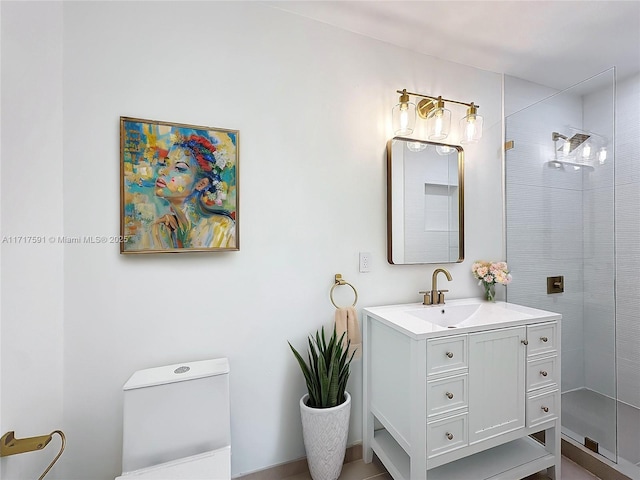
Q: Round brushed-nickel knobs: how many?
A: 7